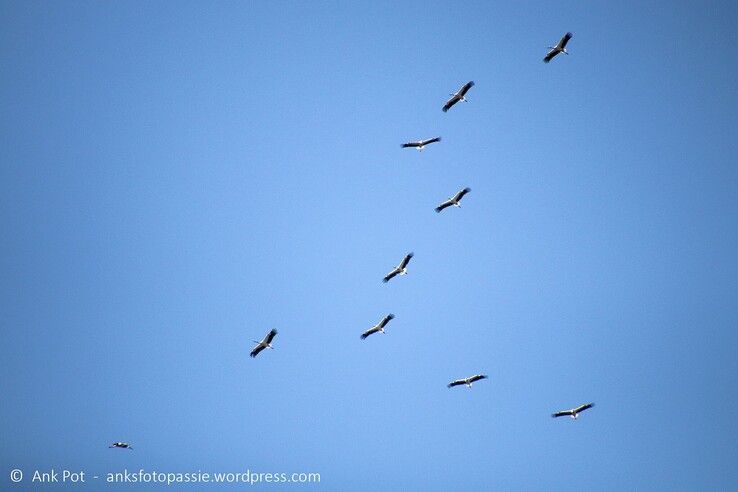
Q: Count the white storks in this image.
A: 10